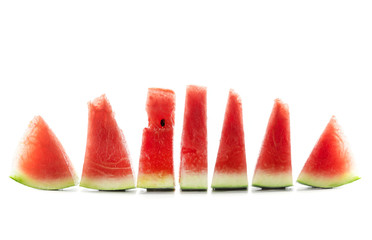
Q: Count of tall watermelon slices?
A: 5